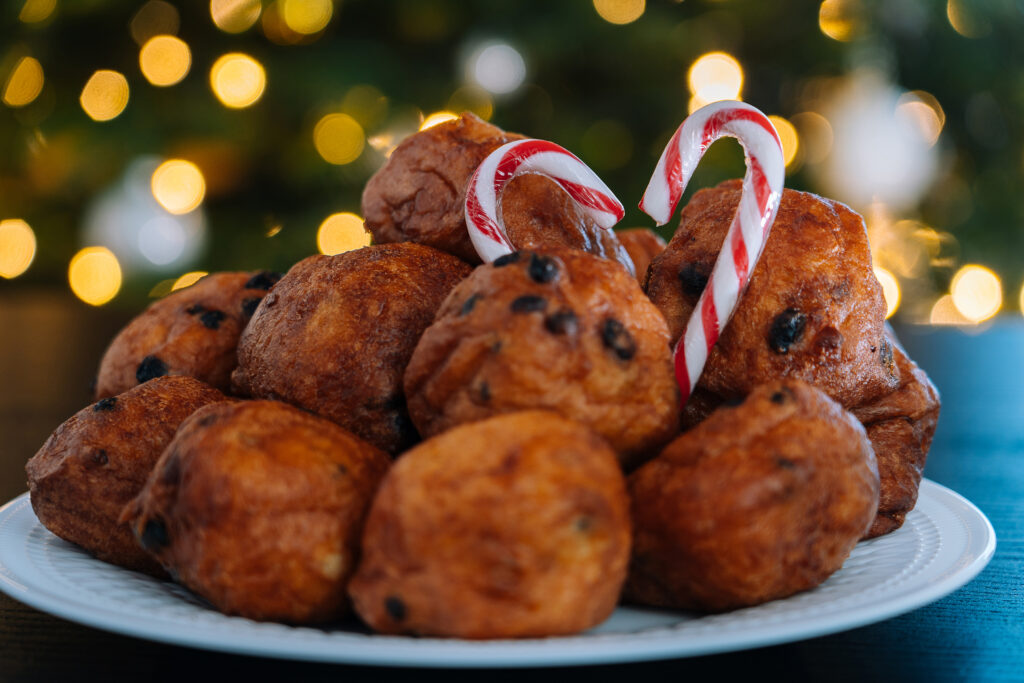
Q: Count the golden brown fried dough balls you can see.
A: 11